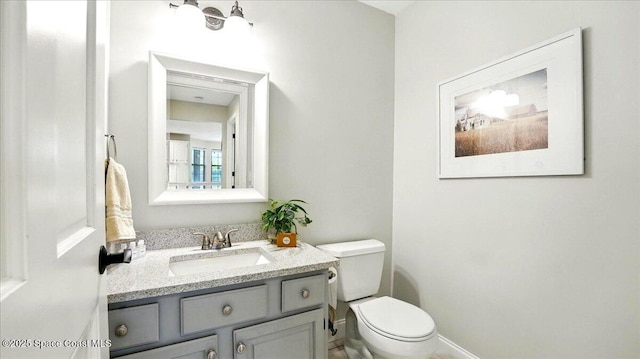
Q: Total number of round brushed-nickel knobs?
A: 5